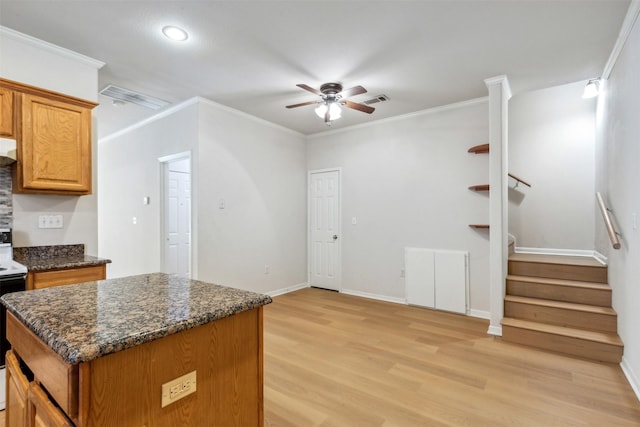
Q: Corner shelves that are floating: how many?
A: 3